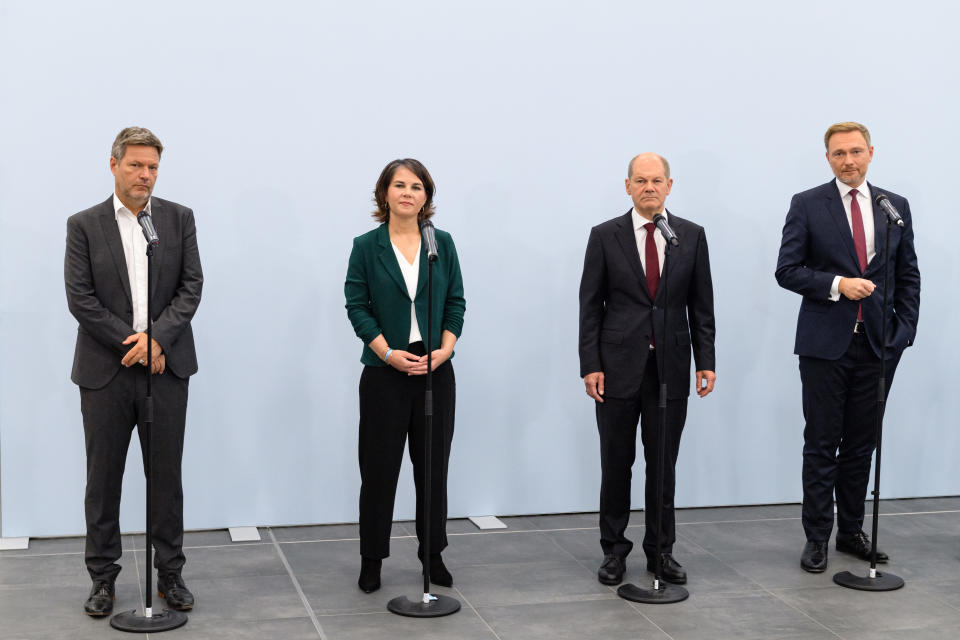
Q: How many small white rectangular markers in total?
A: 3